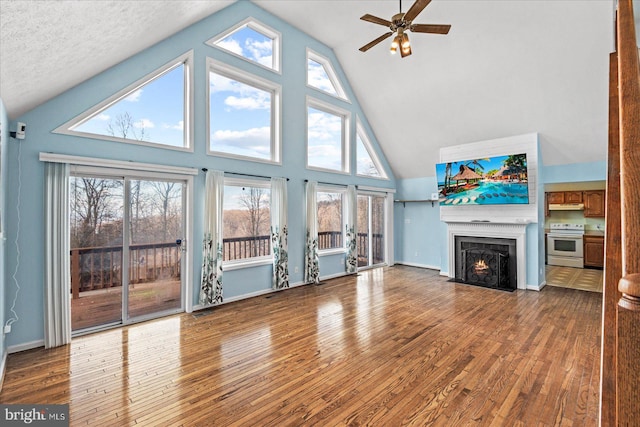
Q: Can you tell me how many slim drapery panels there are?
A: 4